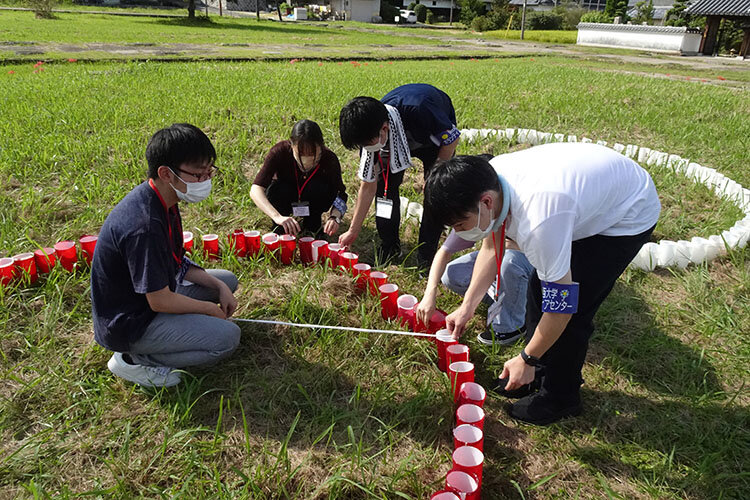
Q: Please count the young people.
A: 5